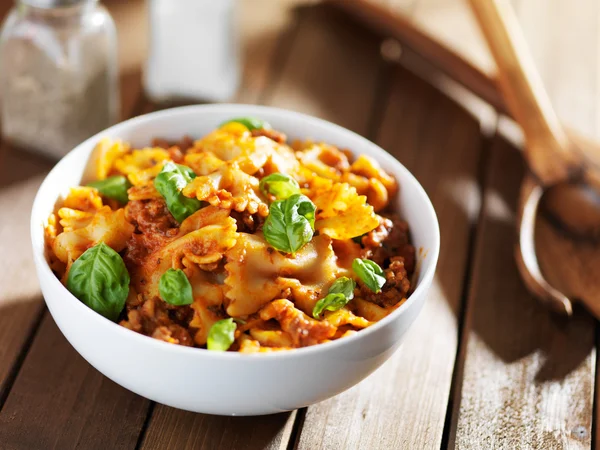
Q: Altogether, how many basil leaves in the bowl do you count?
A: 10